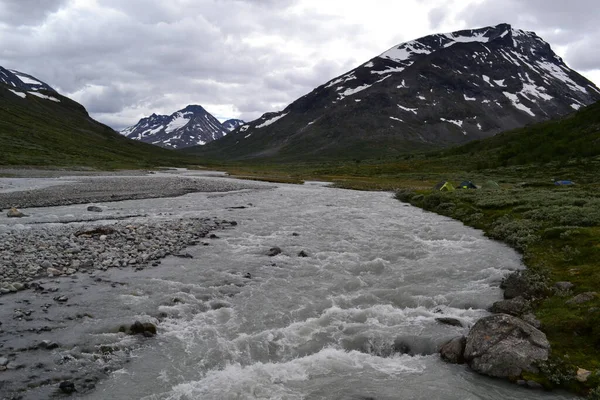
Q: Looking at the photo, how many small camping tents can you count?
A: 4